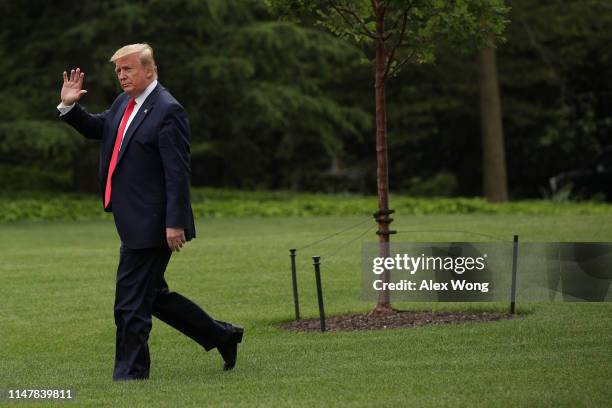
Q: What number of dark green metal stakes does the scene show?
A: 3